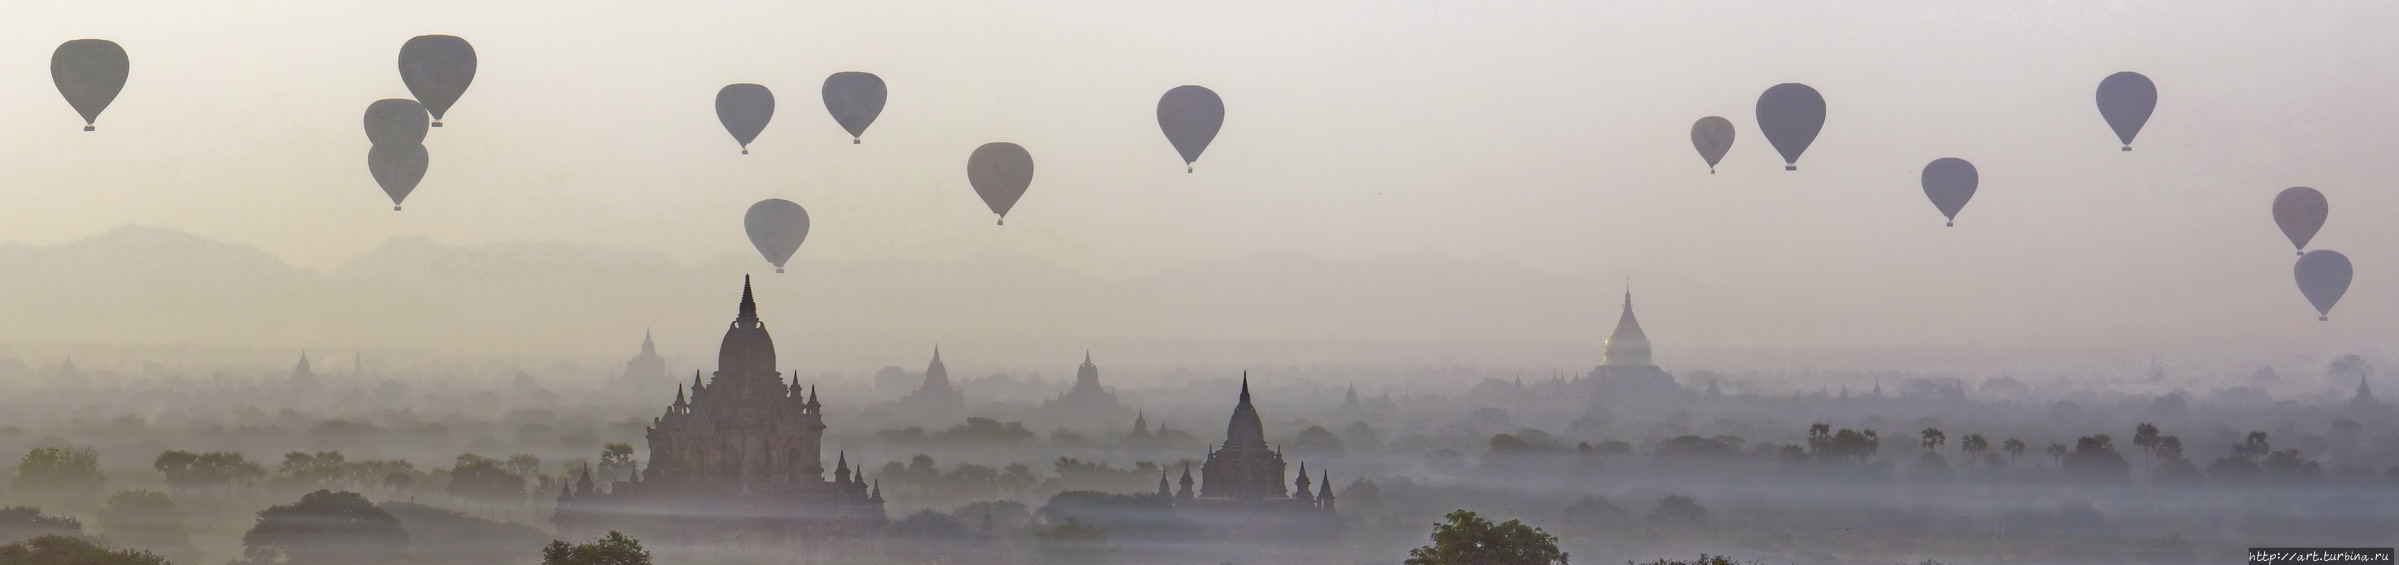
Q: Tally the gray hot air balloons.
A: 15